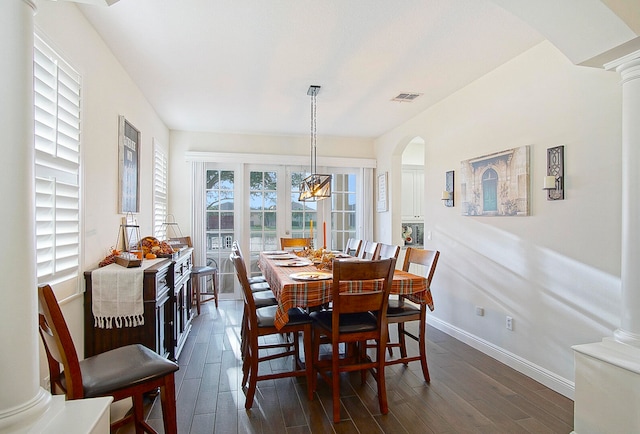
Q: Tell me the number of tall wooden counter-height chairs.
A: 12